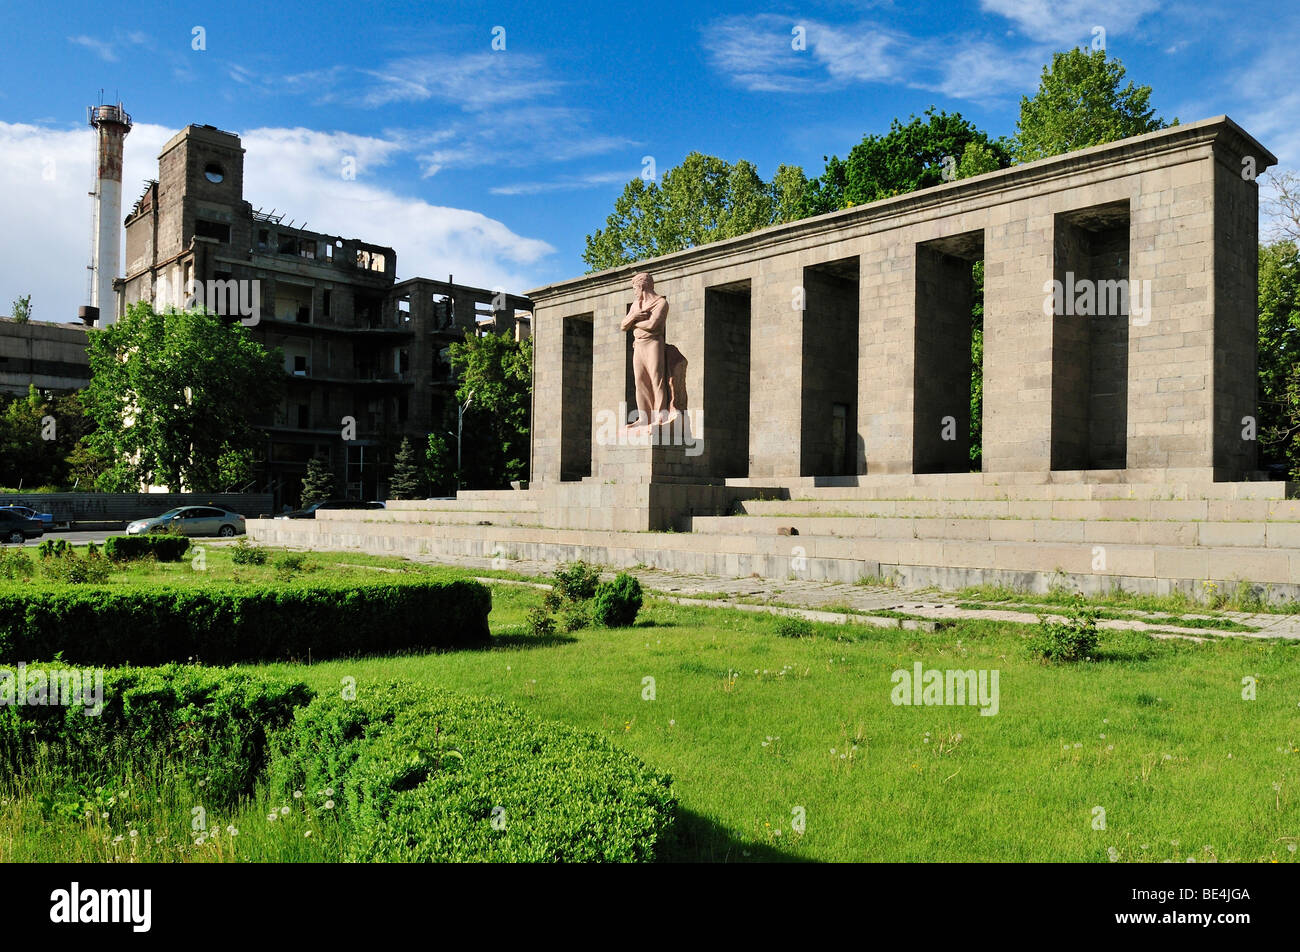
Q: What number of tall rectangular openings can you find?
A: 6